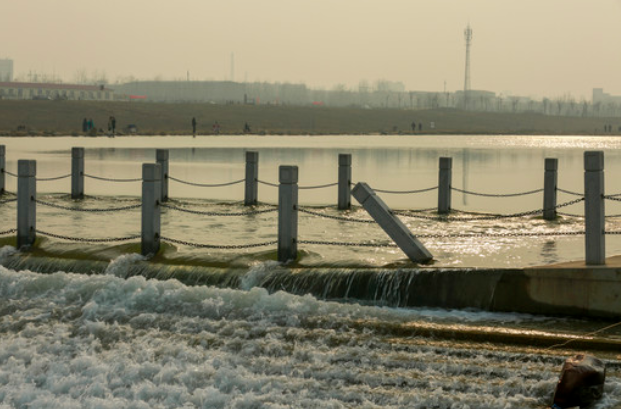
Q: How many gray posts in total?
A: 12